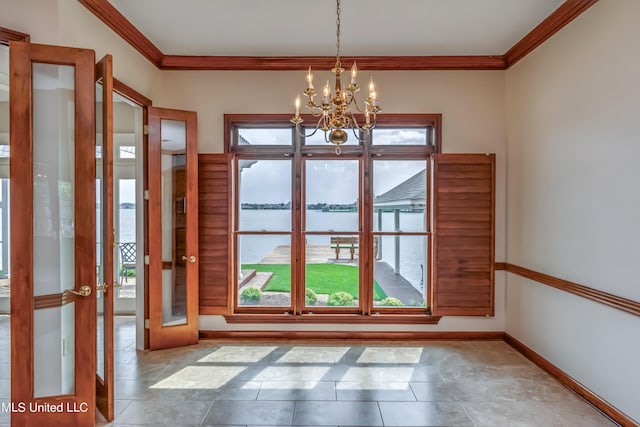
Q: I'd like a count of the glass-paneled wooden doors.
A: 3